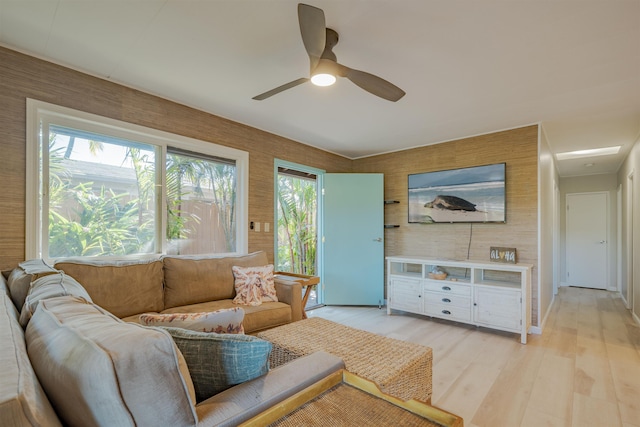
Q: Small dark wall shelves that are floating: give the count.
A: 2